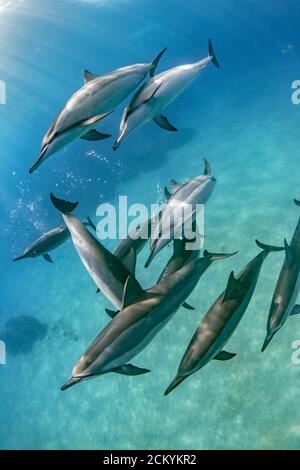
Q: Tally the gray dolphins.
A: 10